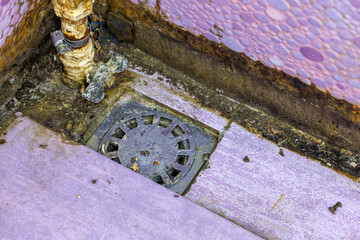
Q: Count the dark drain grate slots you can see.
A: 11